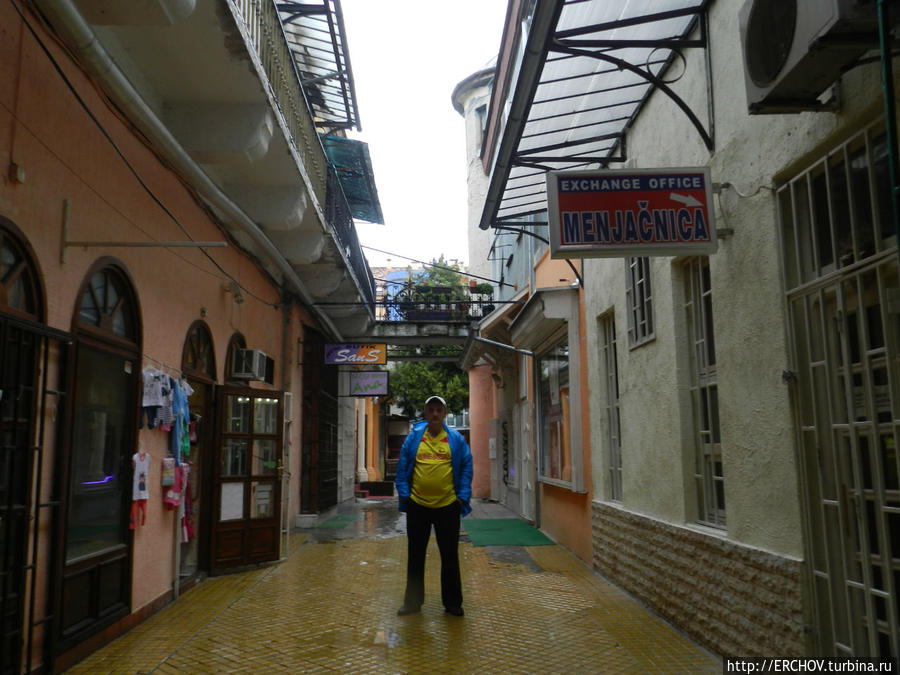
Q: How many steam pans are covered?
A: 0